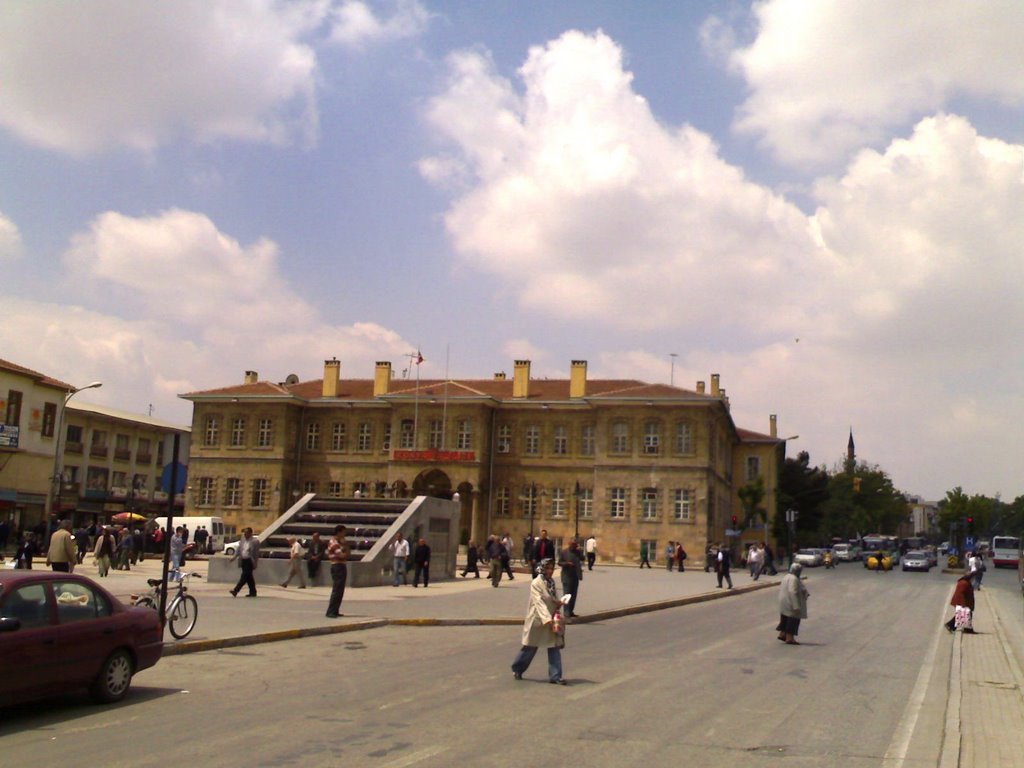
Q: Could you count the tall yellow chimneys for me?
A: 4